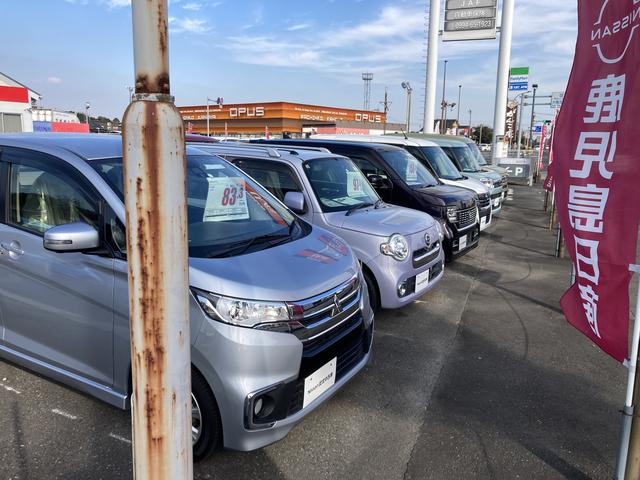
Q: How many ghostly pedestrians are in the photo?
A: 0